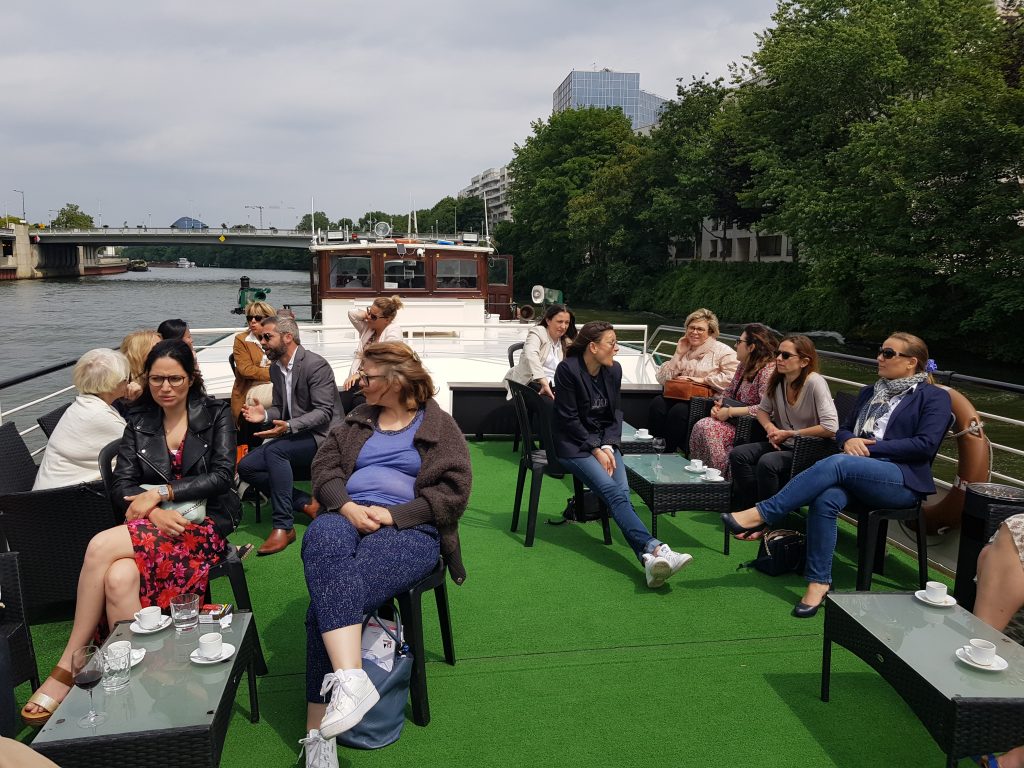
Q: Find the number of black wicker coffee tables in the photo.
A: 4